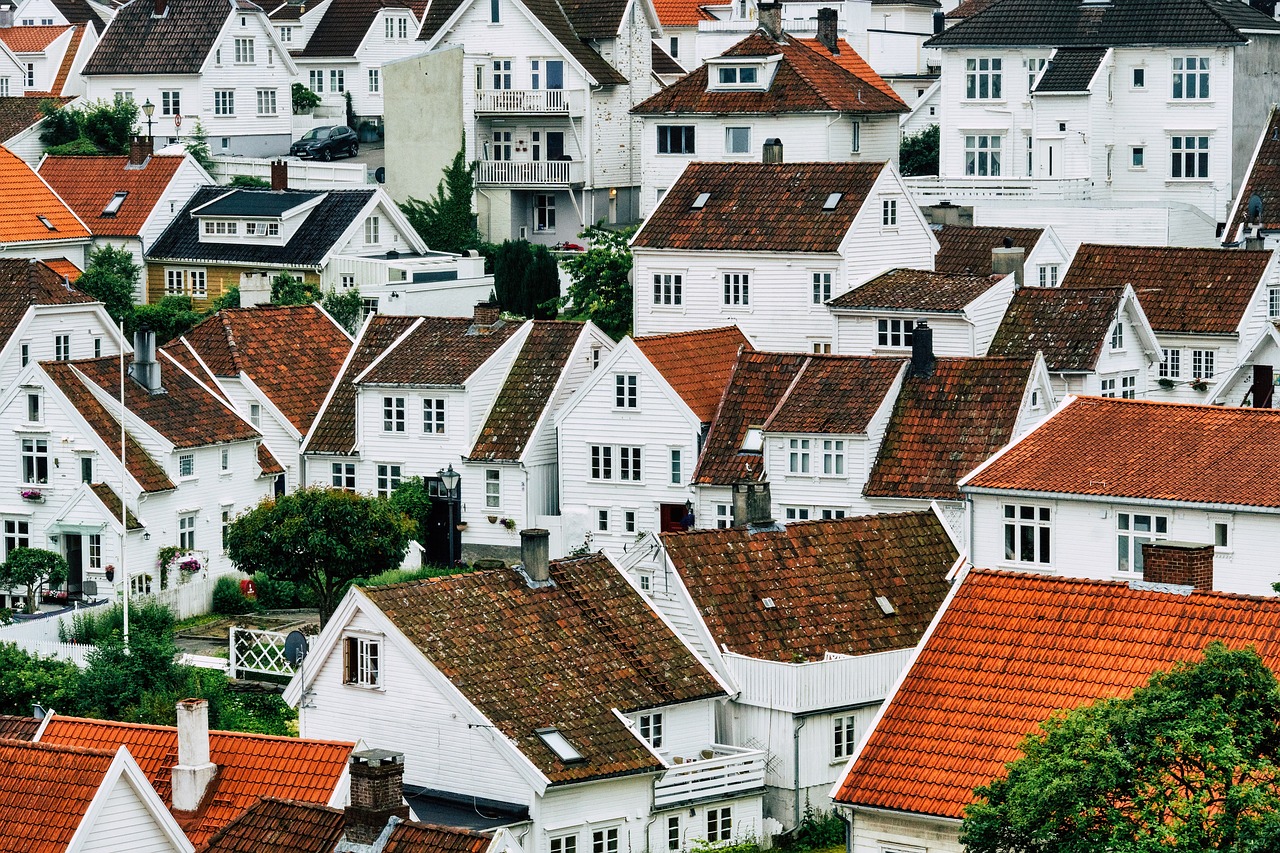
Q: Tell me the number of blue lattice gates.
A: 0